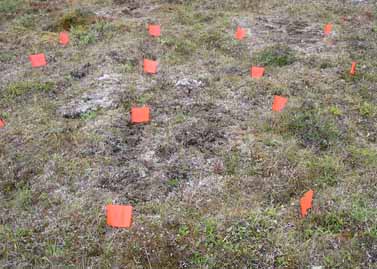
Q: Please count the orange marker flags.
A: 13